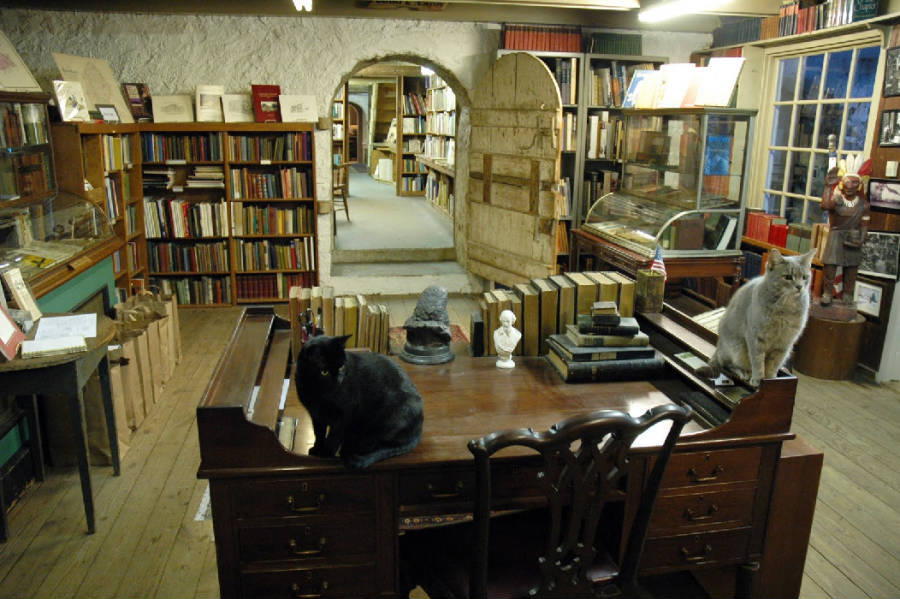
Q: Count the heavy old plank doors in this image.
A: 1